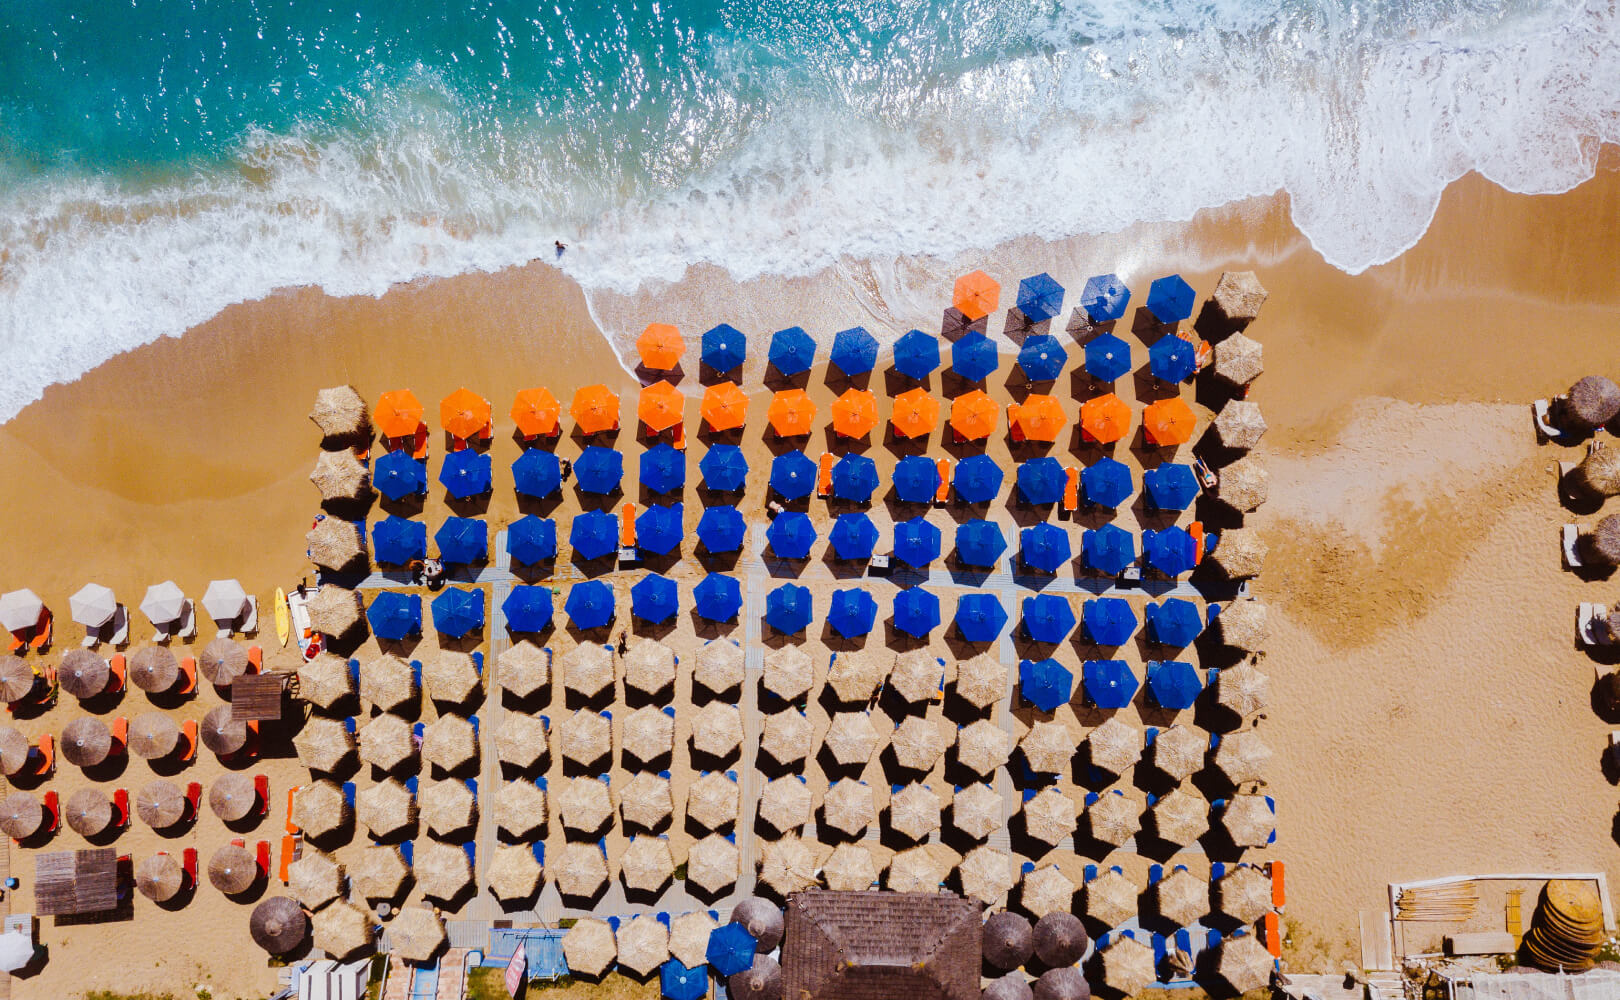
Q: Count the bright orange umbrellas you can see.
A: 15